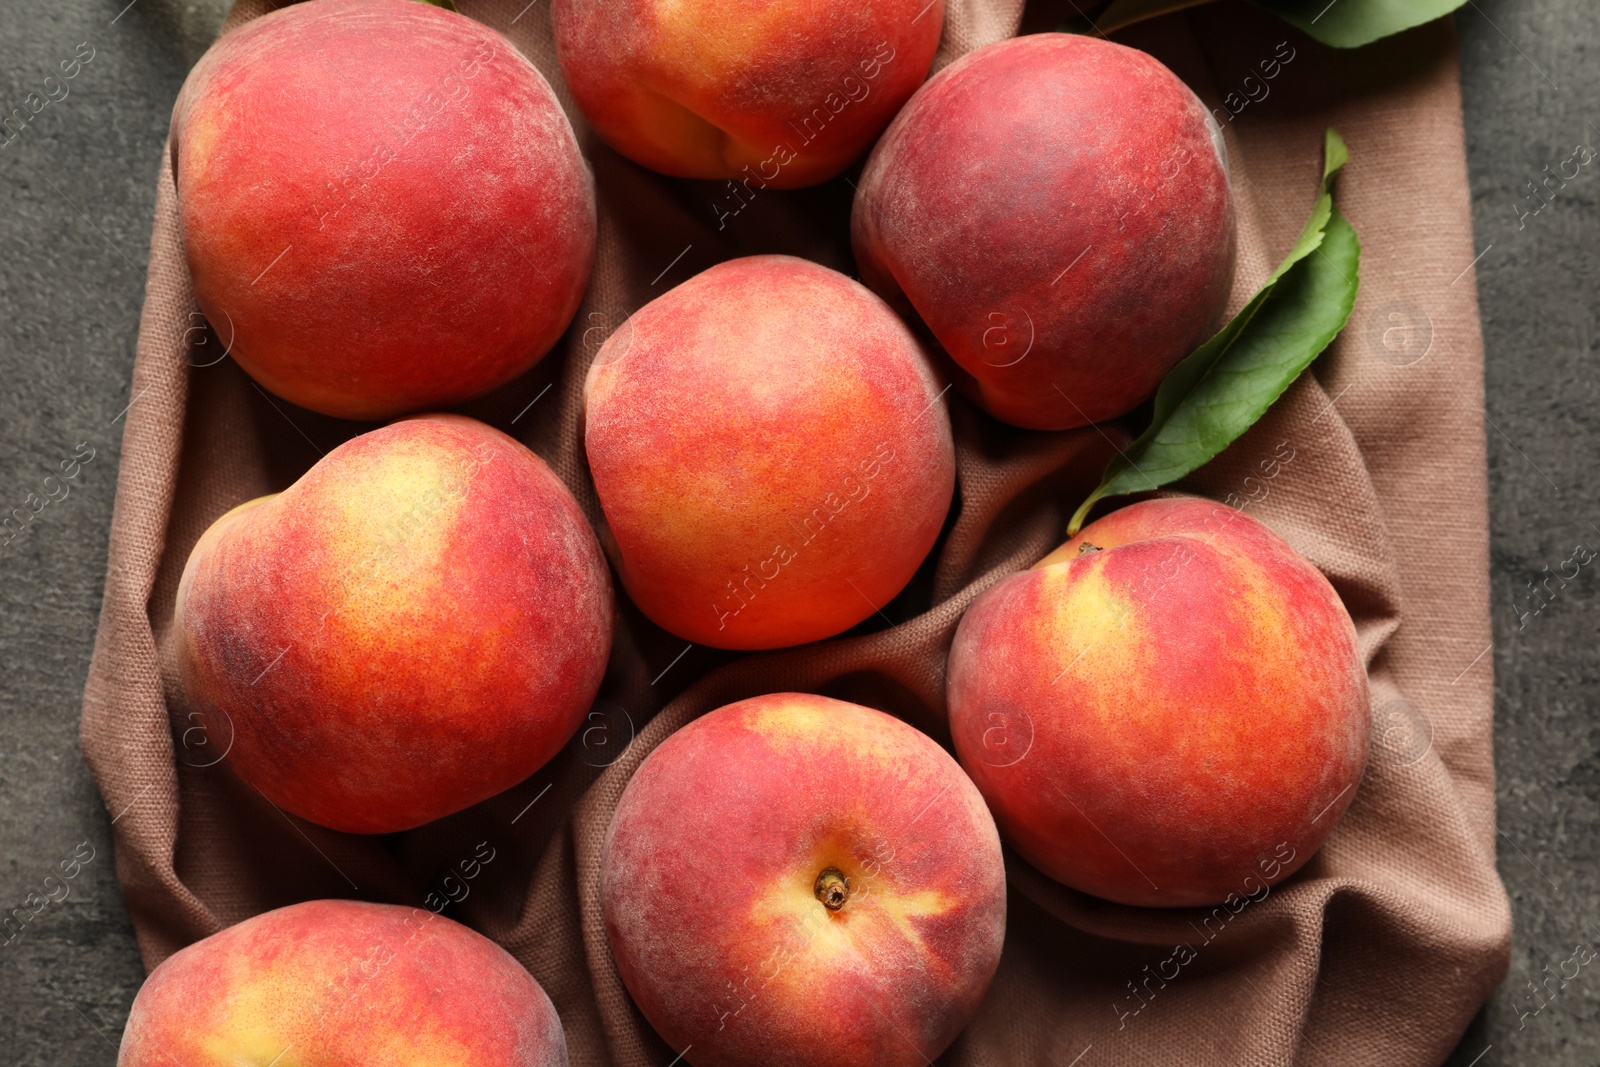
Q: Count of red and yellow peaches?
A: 8